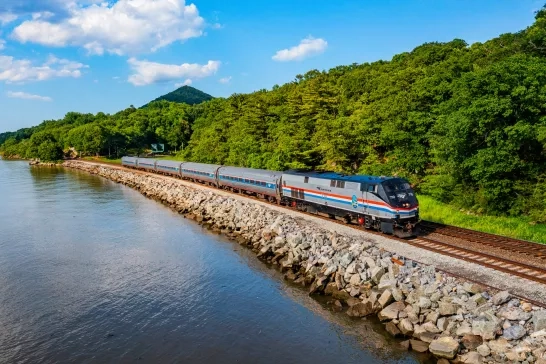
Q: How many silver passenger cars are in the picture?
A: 5